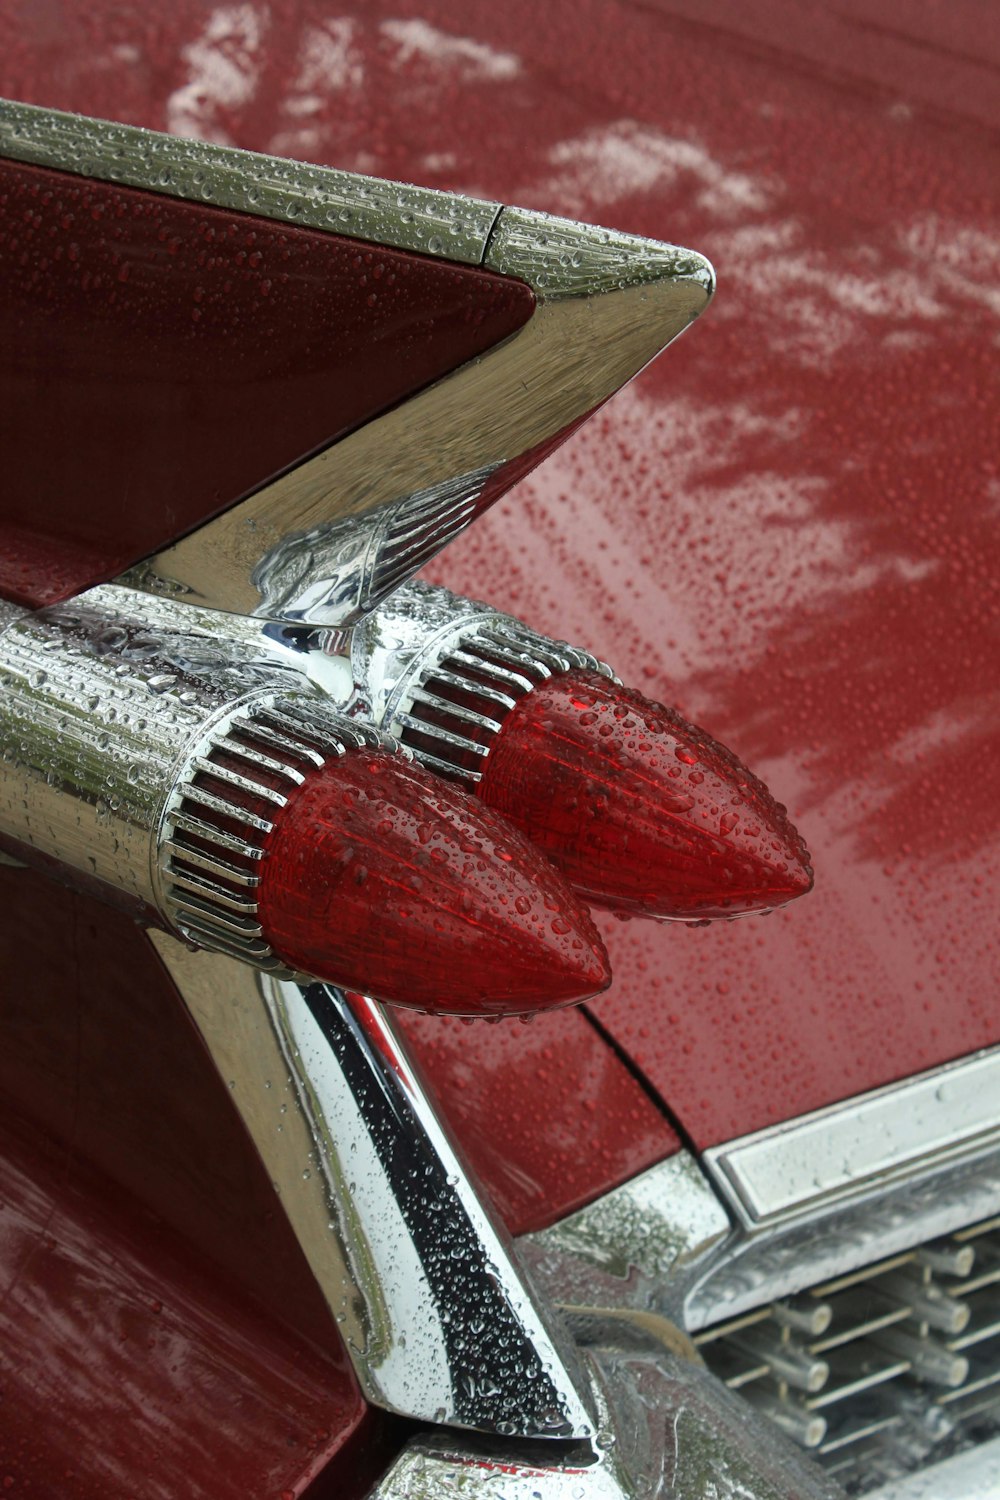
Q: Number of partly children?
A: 0